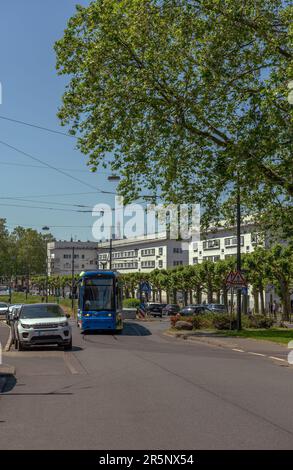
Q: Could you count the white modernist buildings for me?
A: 3